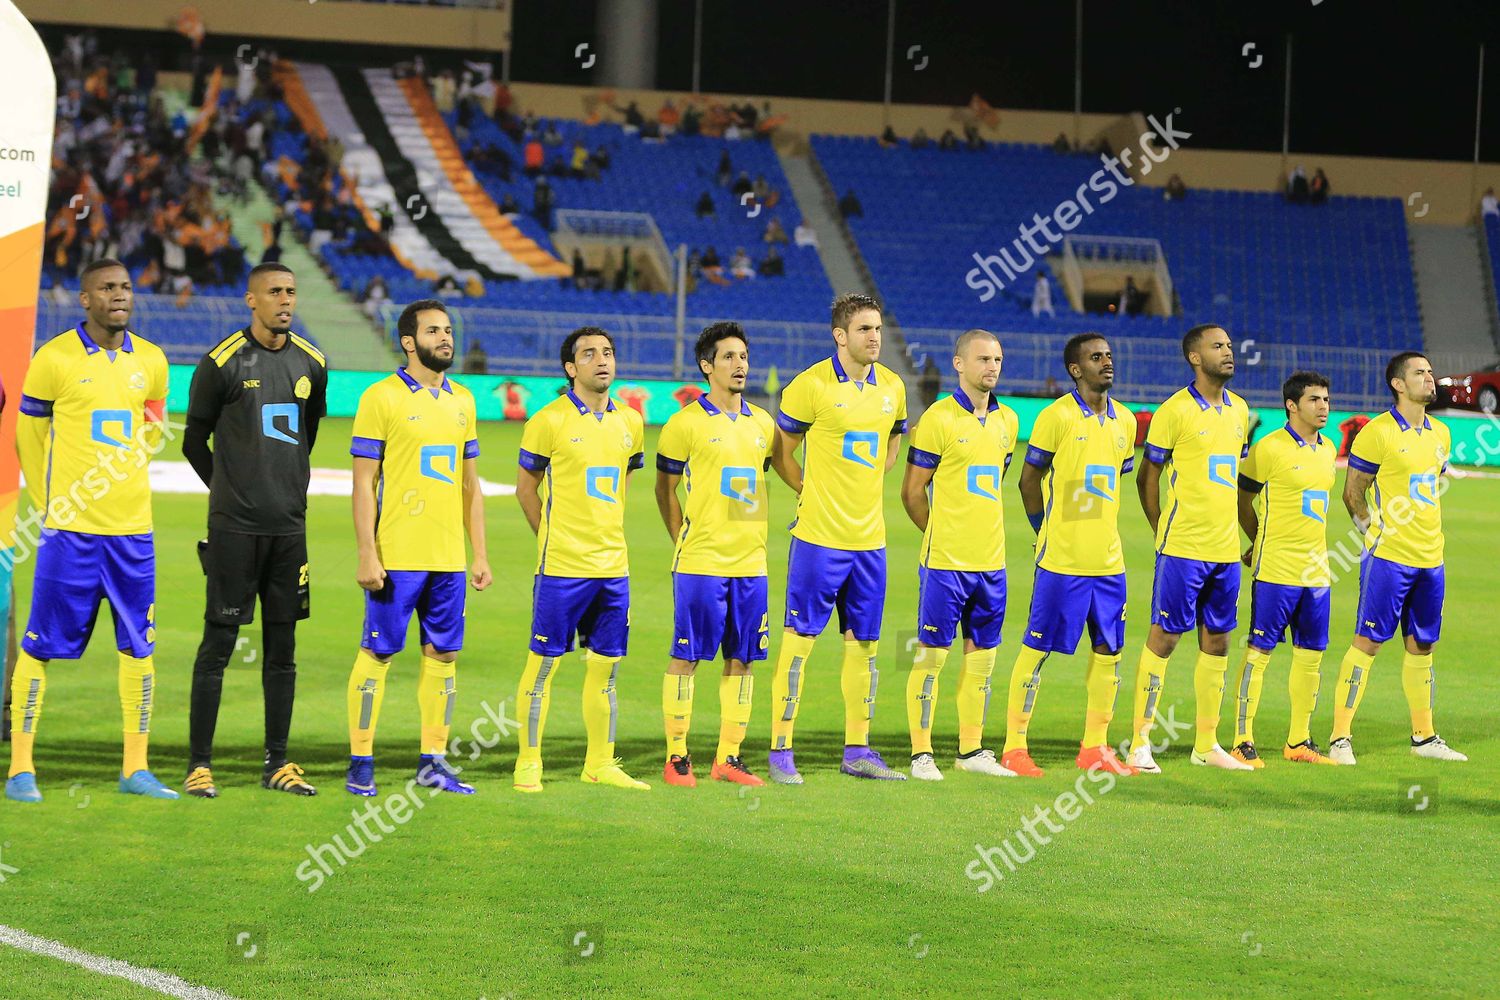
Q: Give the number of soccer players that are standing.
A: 11